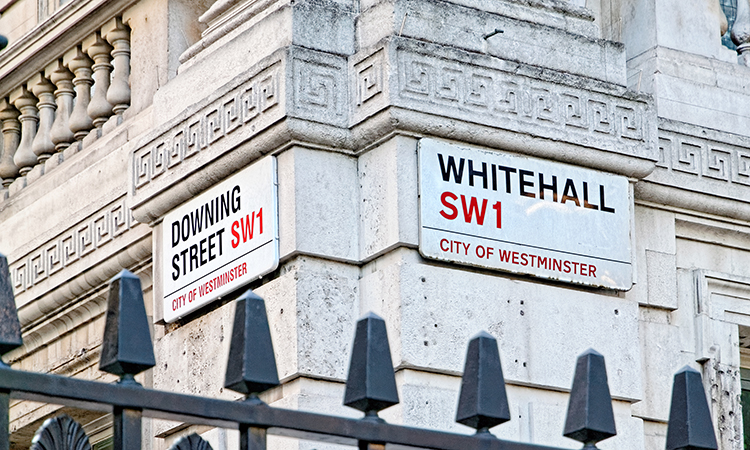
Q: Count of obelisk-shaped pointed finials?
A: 7